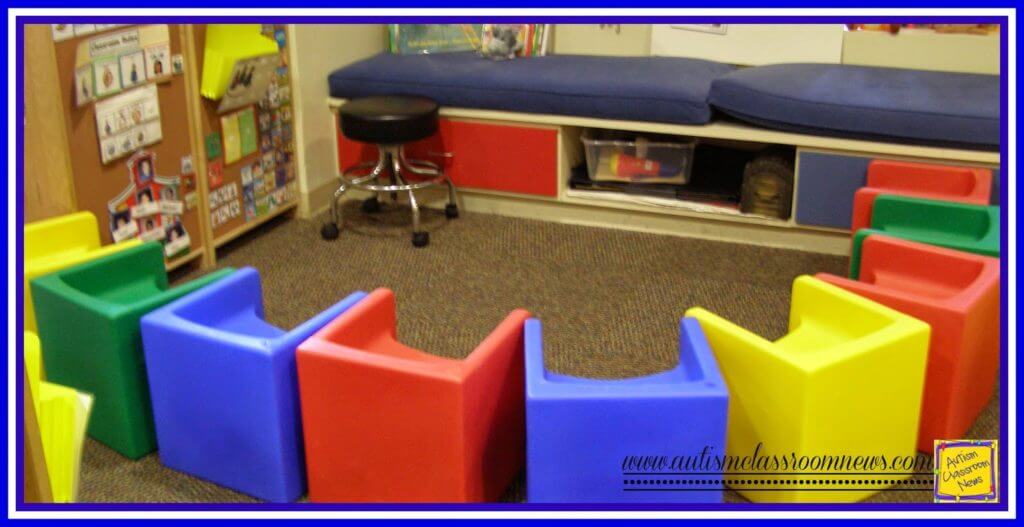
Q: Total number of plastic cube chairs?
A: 9